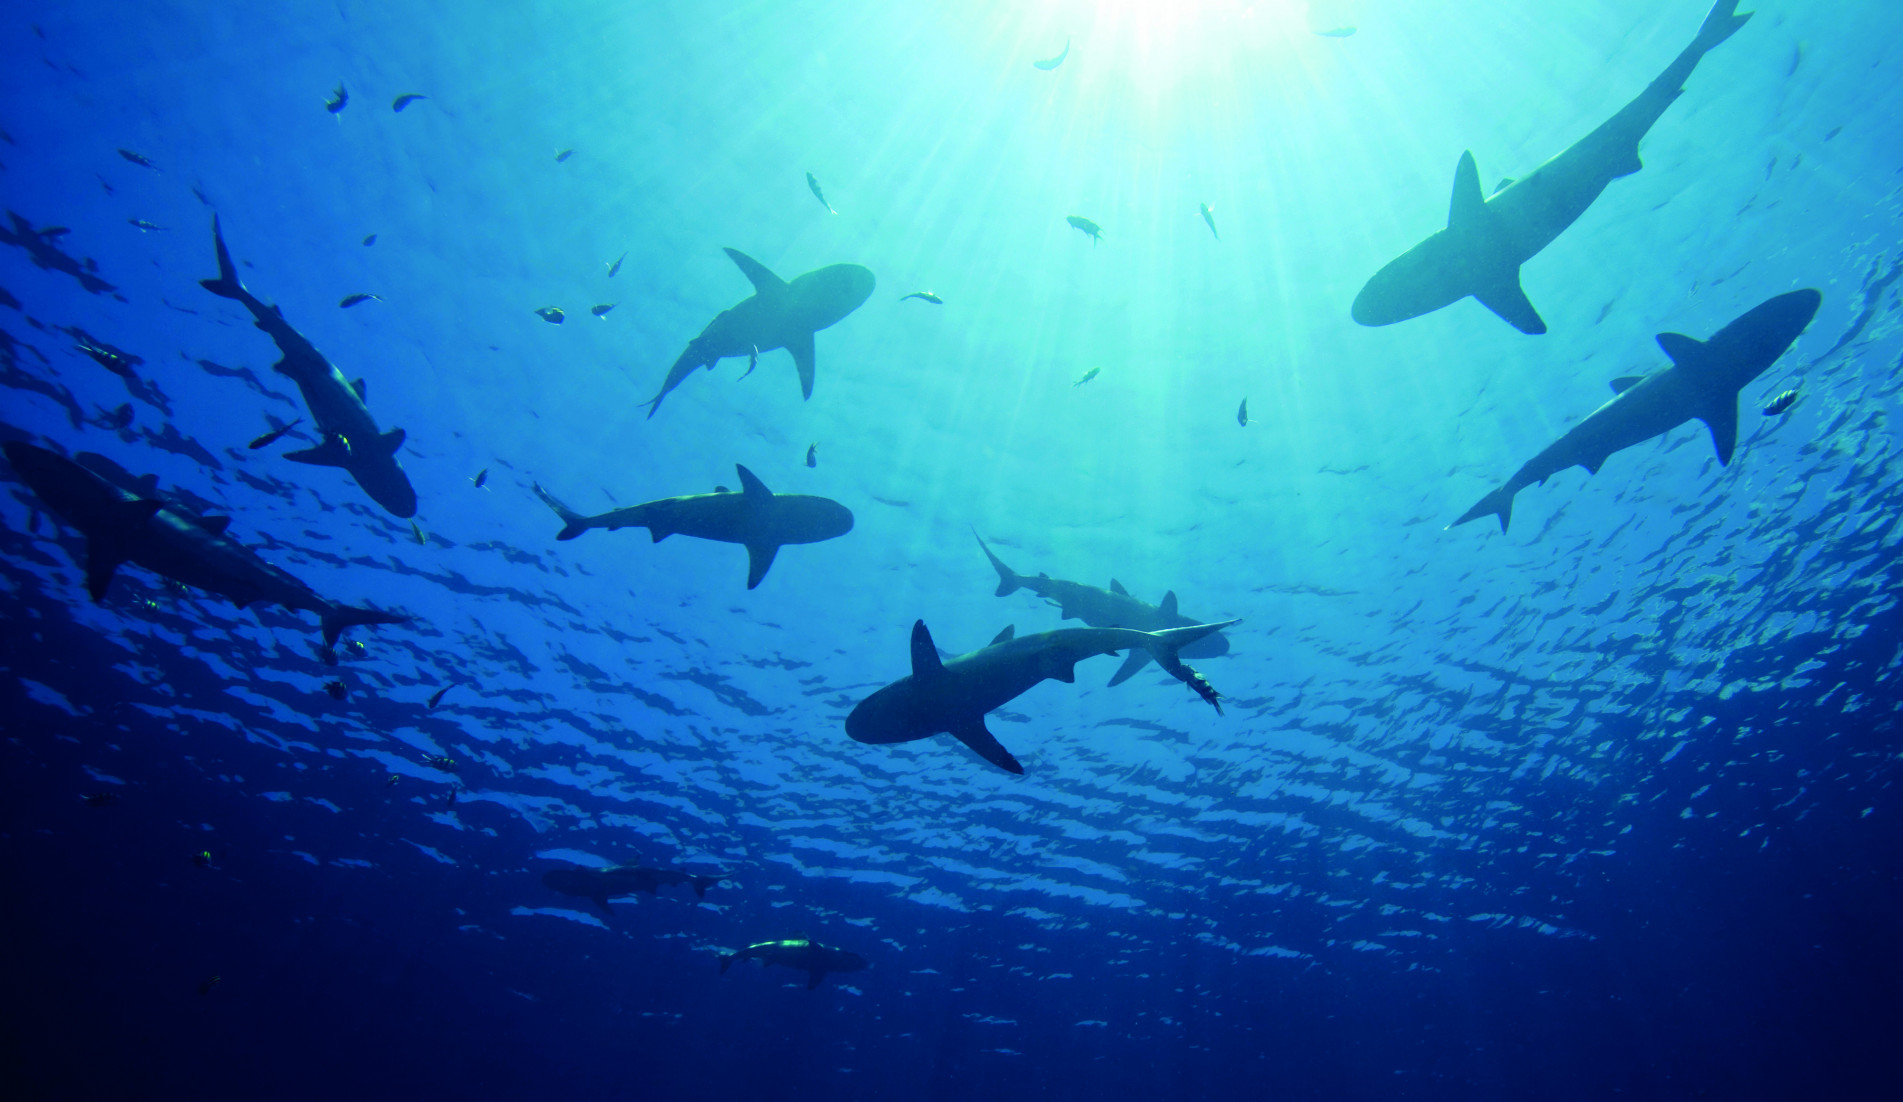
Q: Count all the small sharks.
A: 2